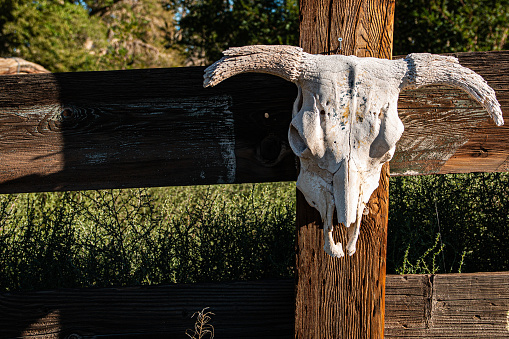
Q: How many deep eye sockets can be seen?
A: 2